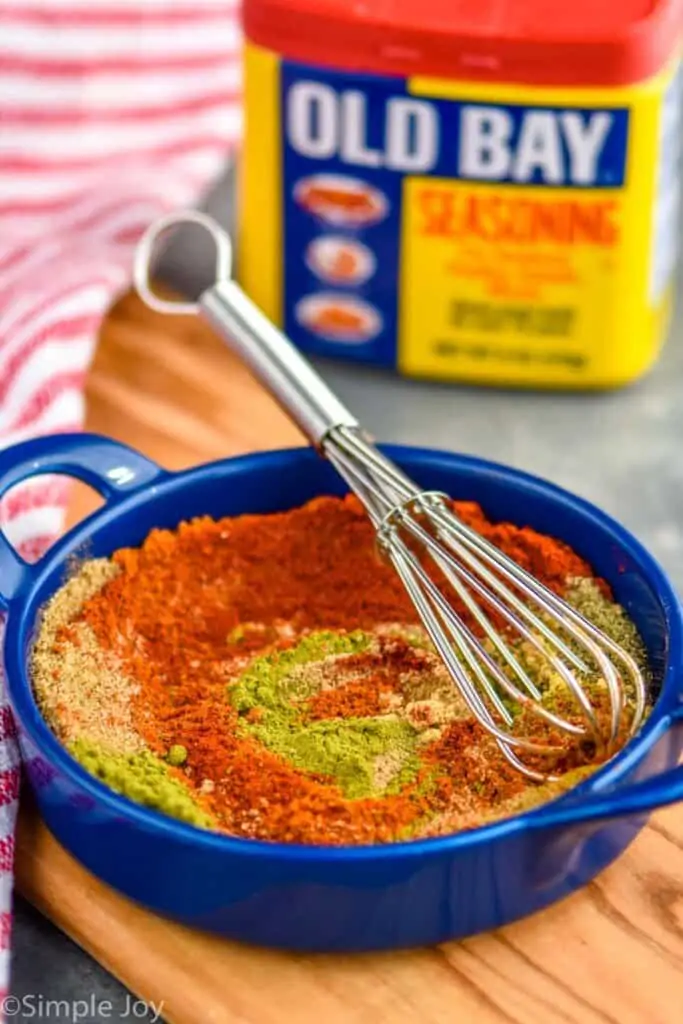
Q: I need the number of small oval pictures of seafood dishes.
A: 3